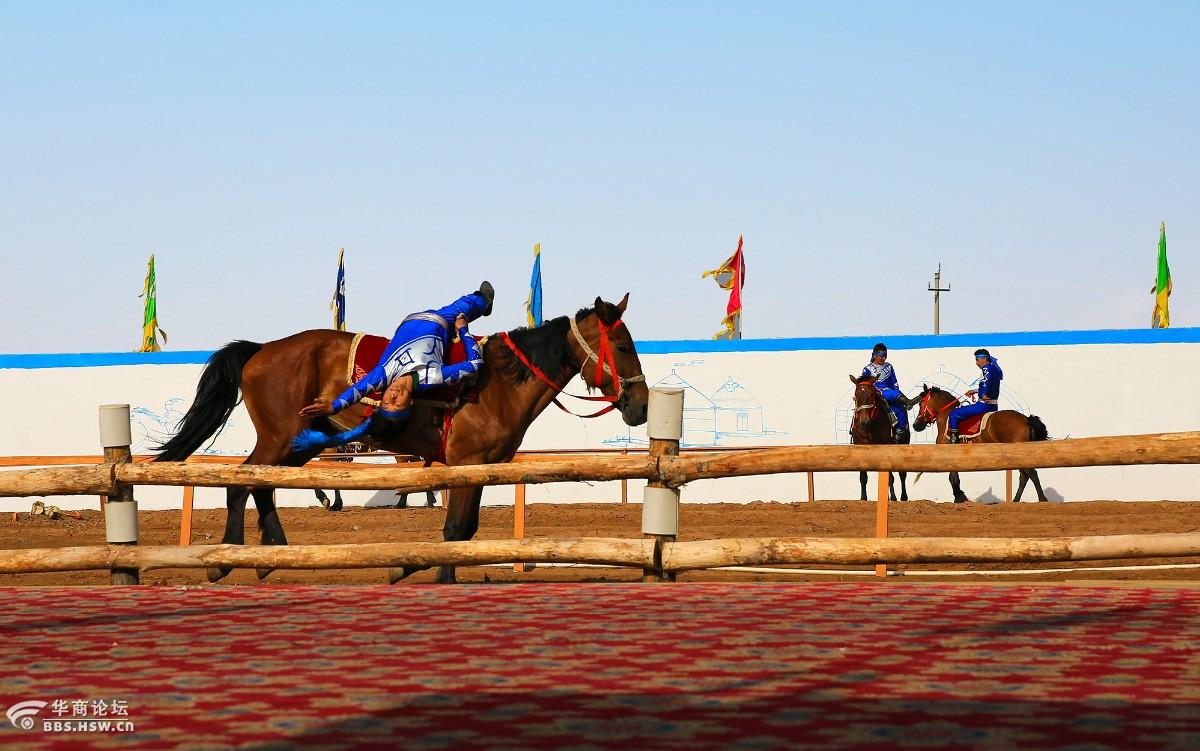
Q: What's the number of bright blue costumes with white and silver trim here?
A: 3